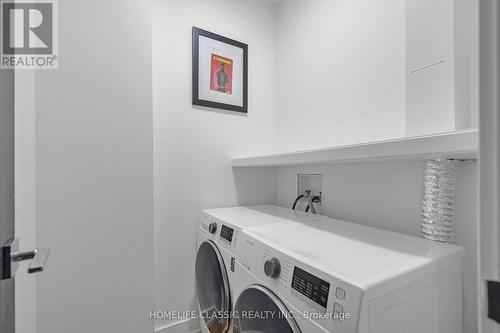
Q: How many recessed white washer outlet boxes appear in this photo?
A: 1